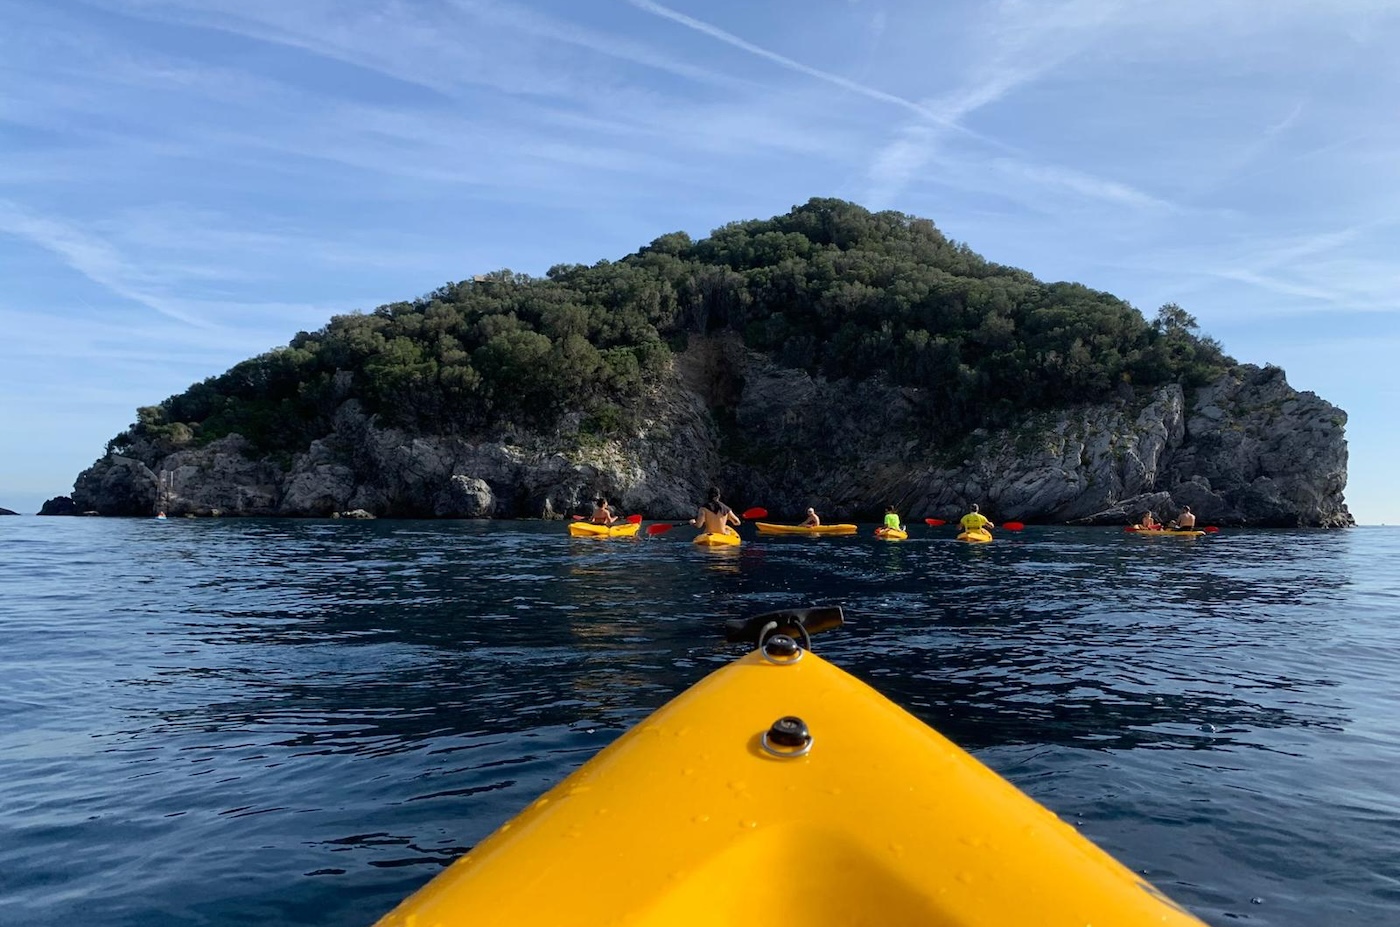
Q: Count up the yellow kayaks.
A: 7